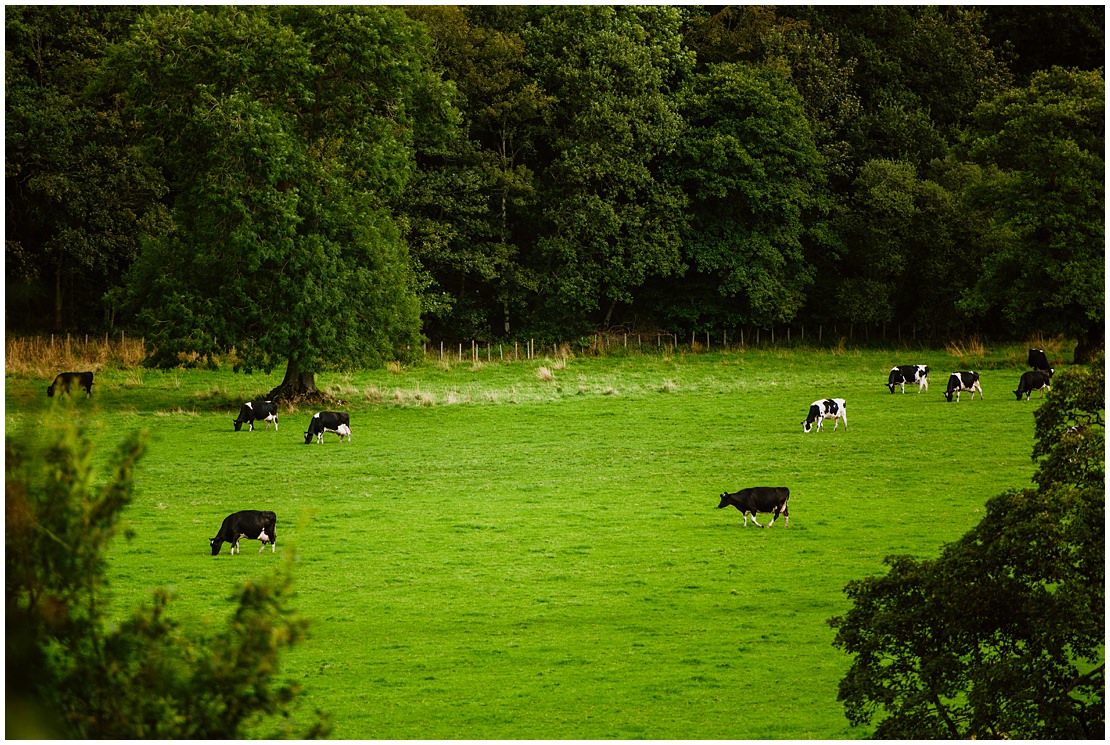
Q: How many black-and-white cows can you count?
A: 10